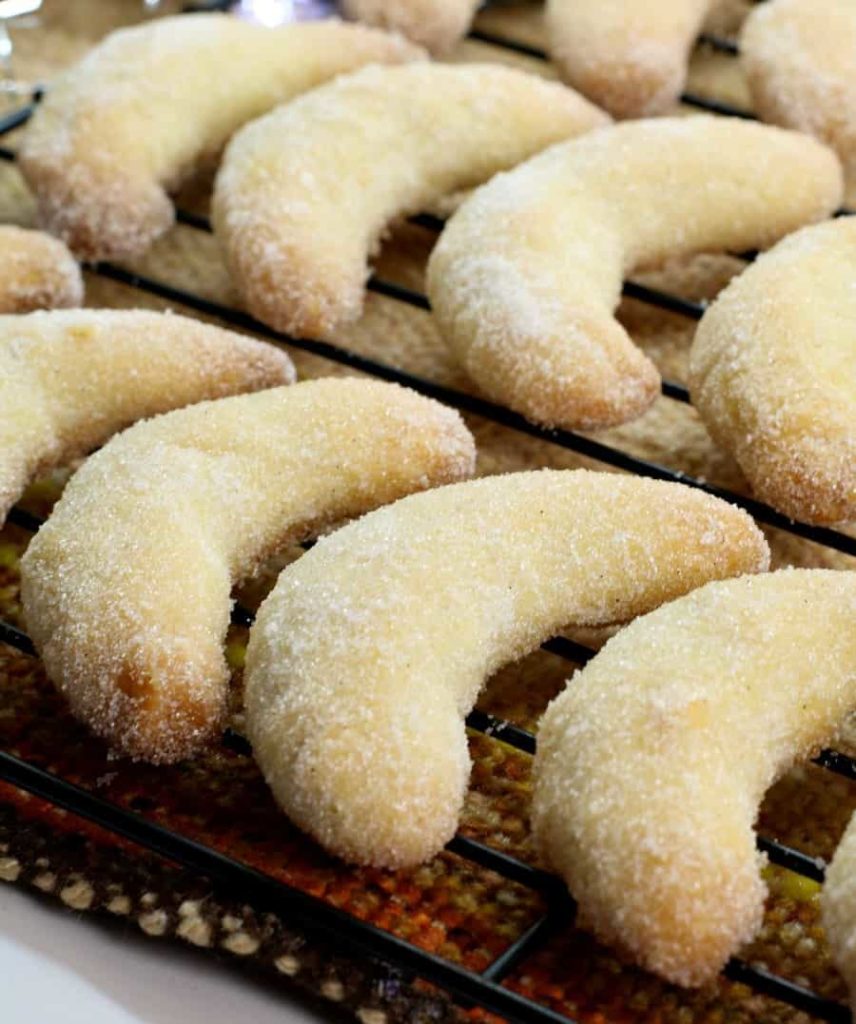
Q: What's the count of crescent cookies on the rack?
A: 13